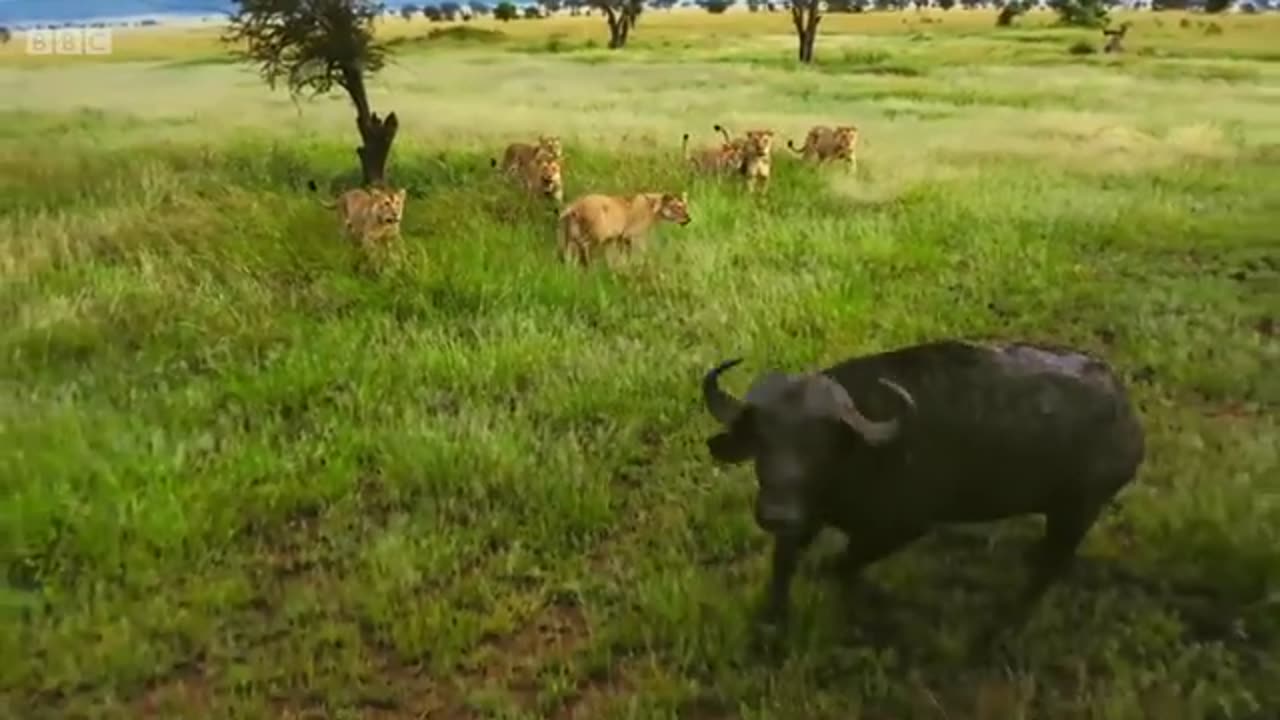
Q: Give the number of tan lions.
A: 7